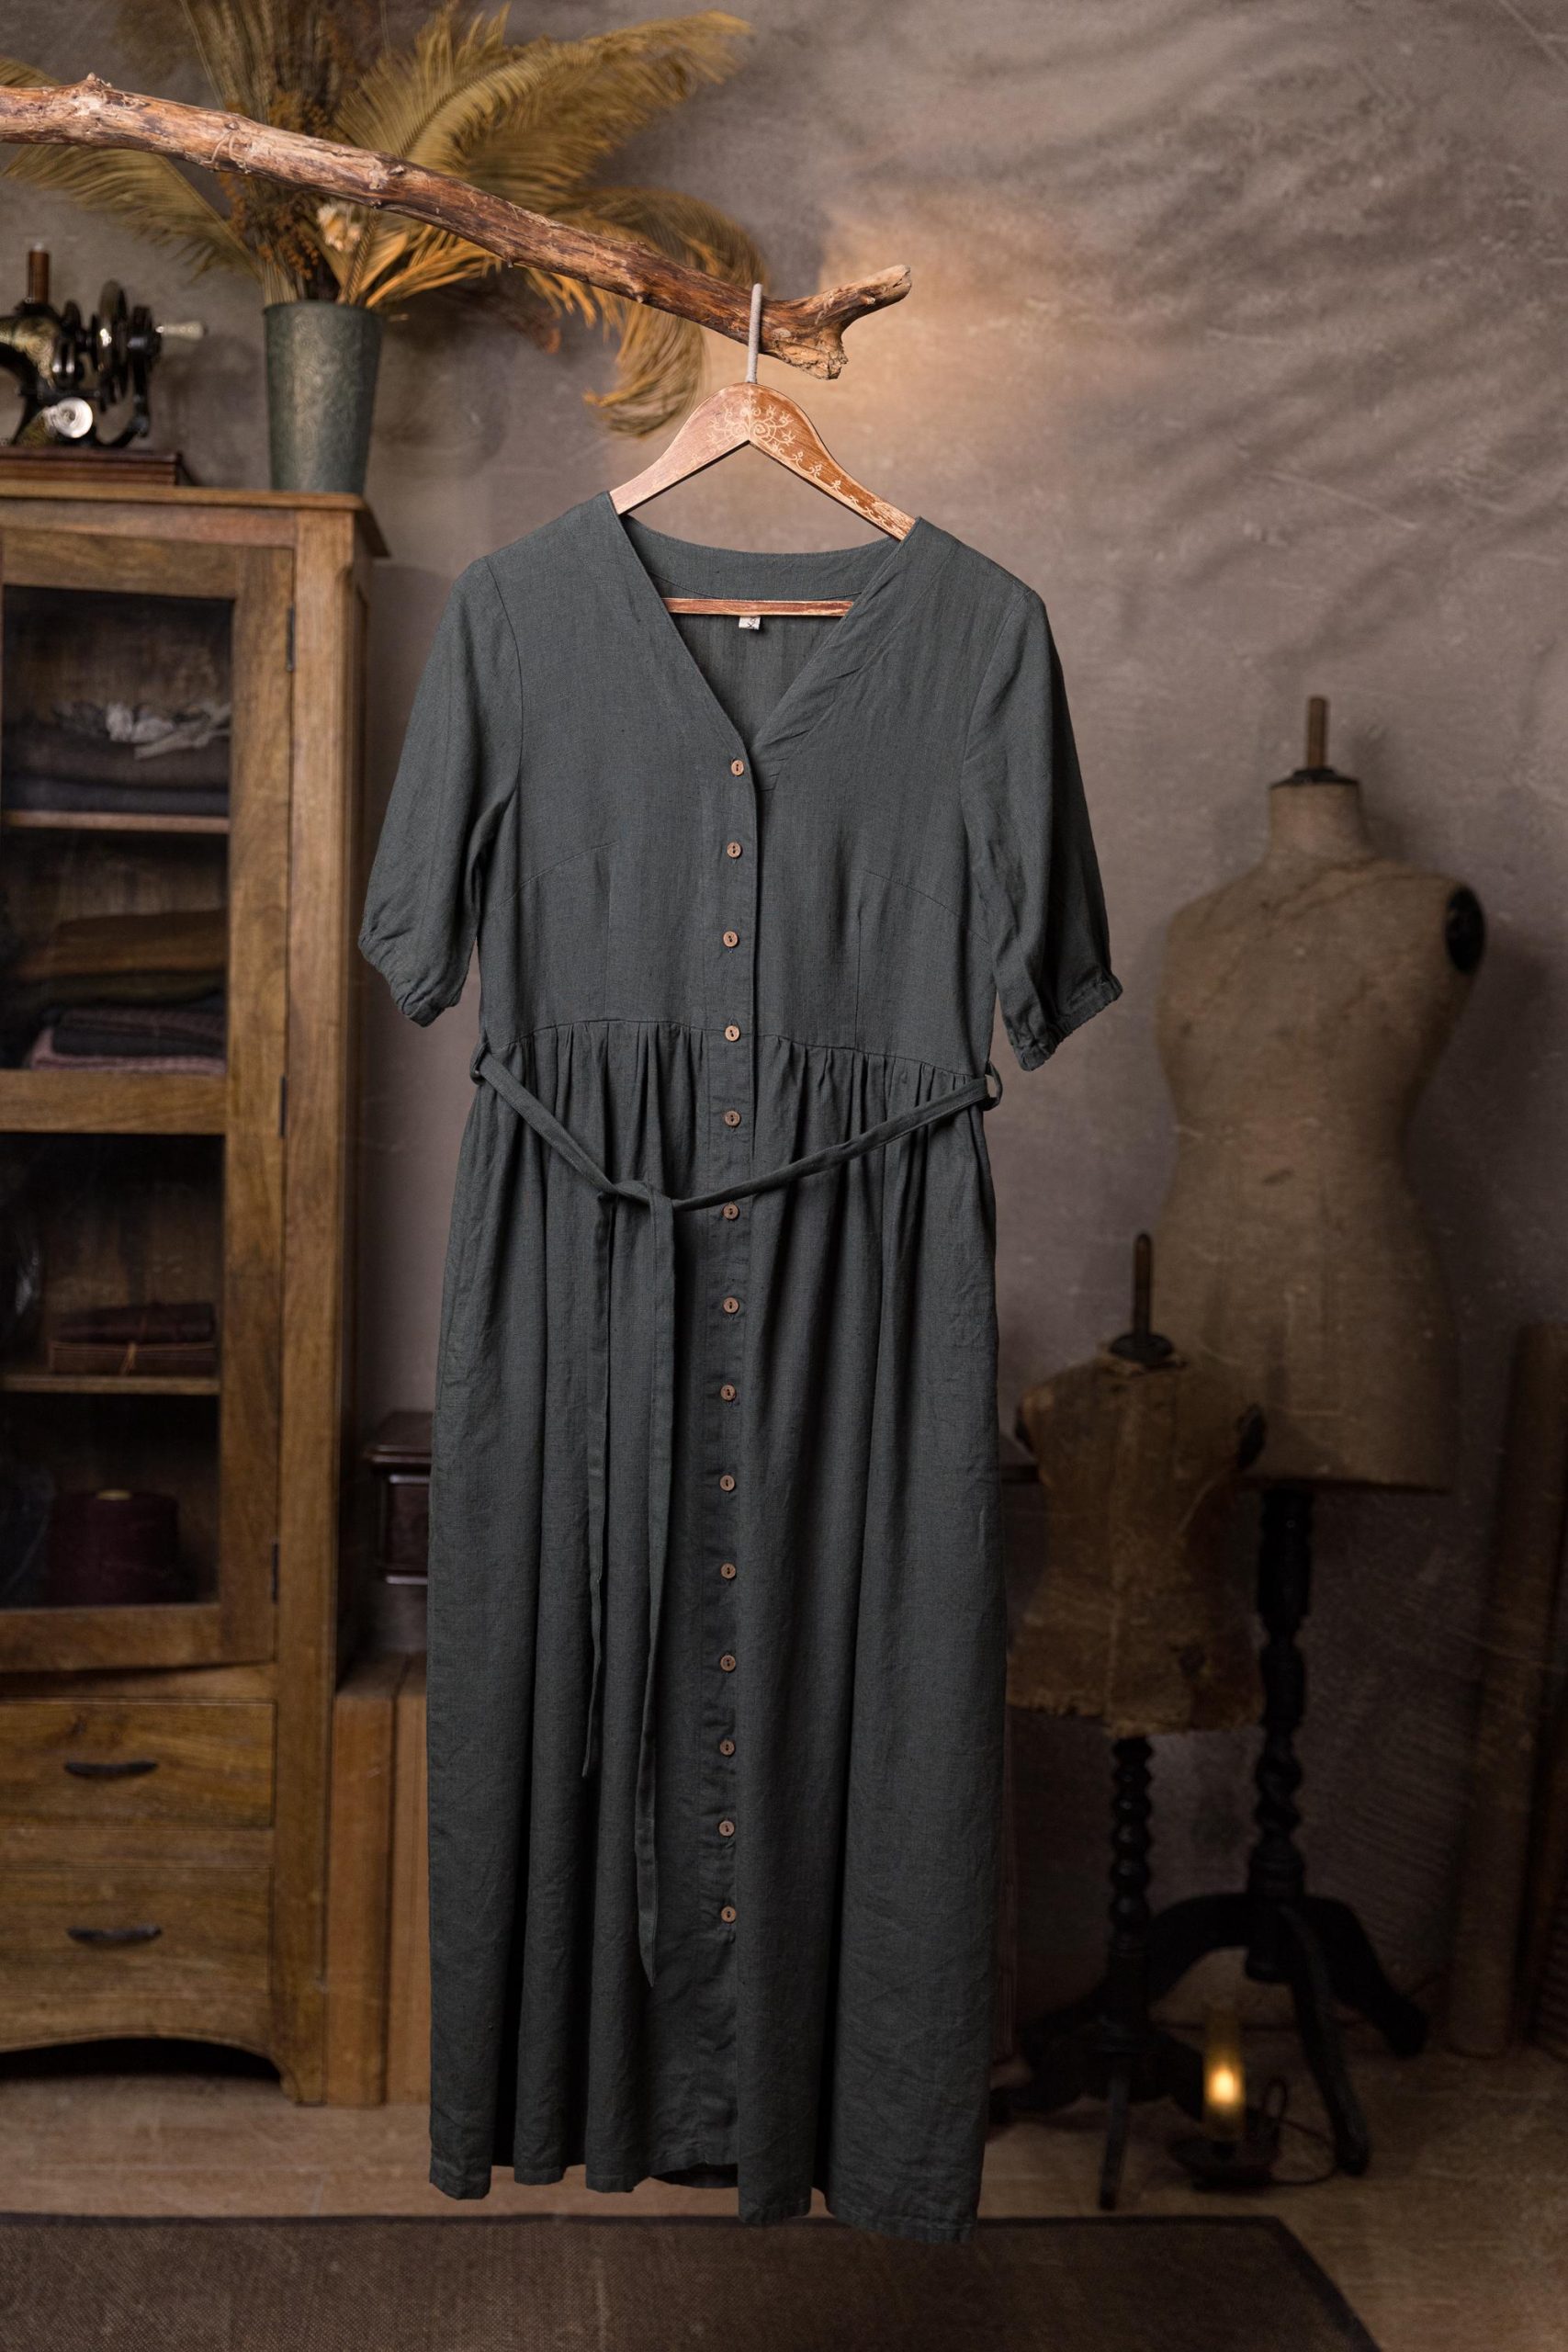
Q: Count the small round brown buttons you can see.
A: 14